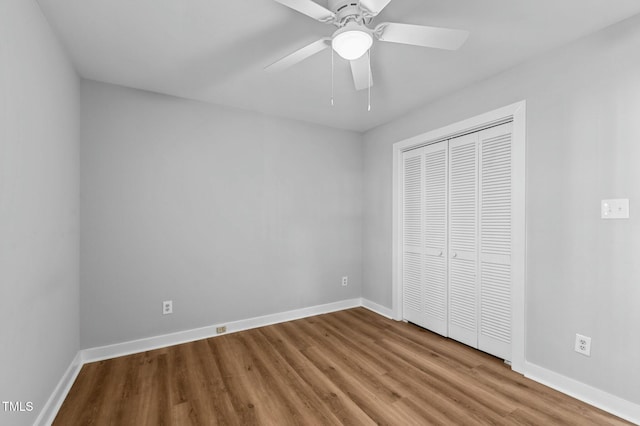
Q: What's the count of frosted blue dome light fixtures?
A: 0